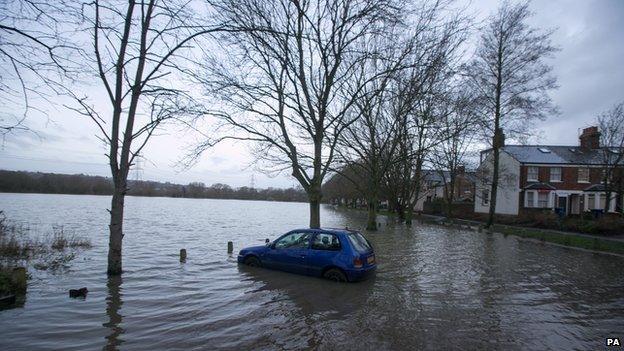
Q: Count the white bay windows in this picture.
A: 2